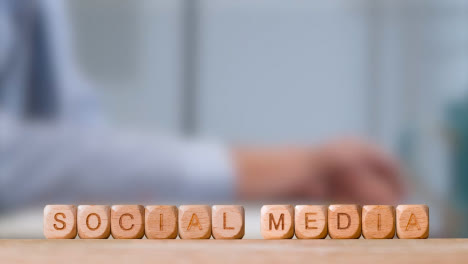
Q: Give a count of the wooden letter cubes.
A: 11